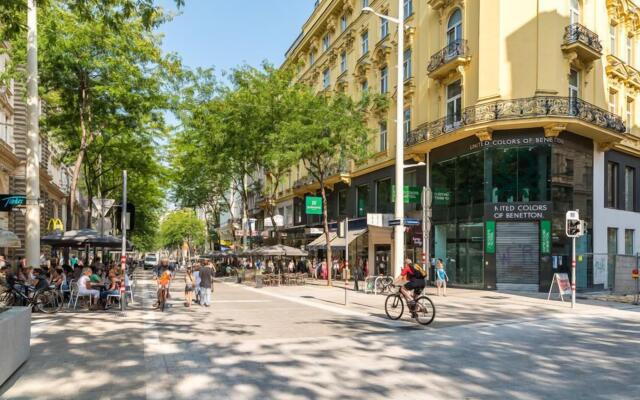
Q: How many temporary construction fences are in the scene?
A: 1